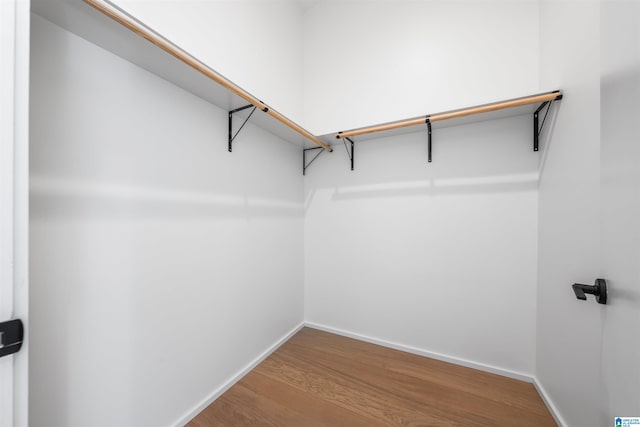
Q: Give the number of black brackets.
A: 5